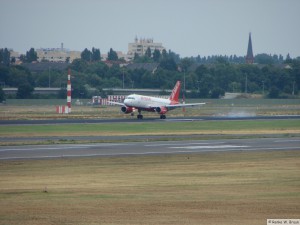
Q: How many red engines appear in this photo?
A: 2